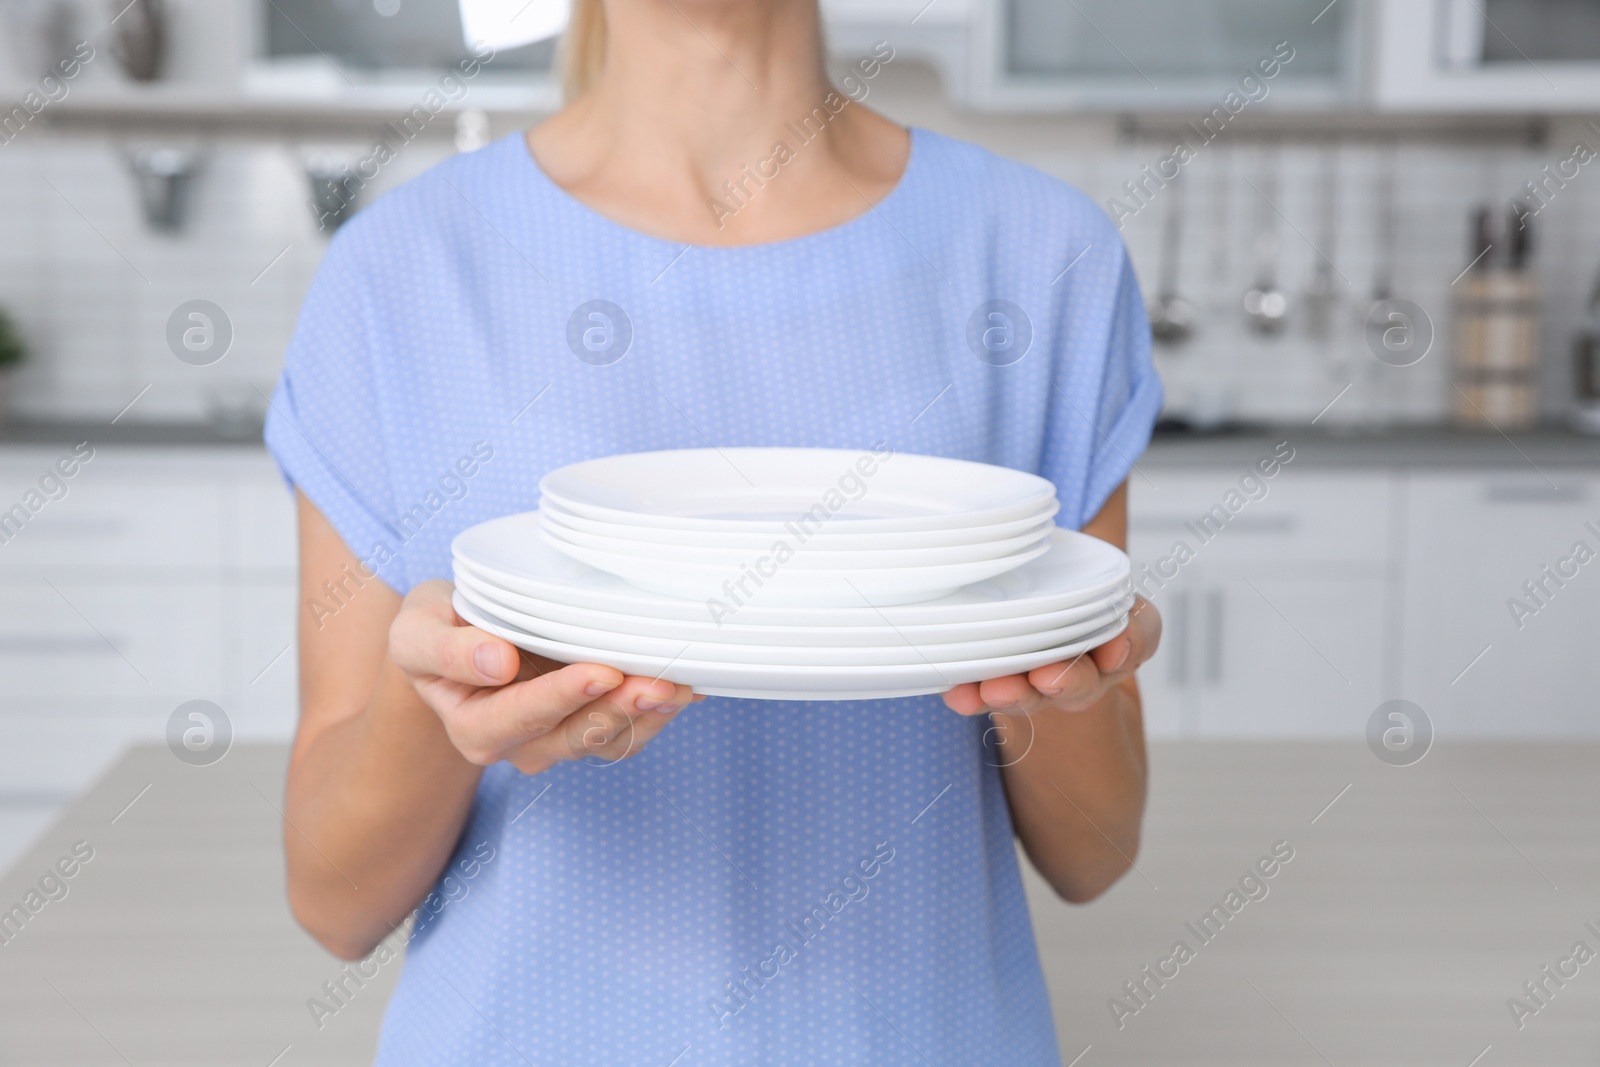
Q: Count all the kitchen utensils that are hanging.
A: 5